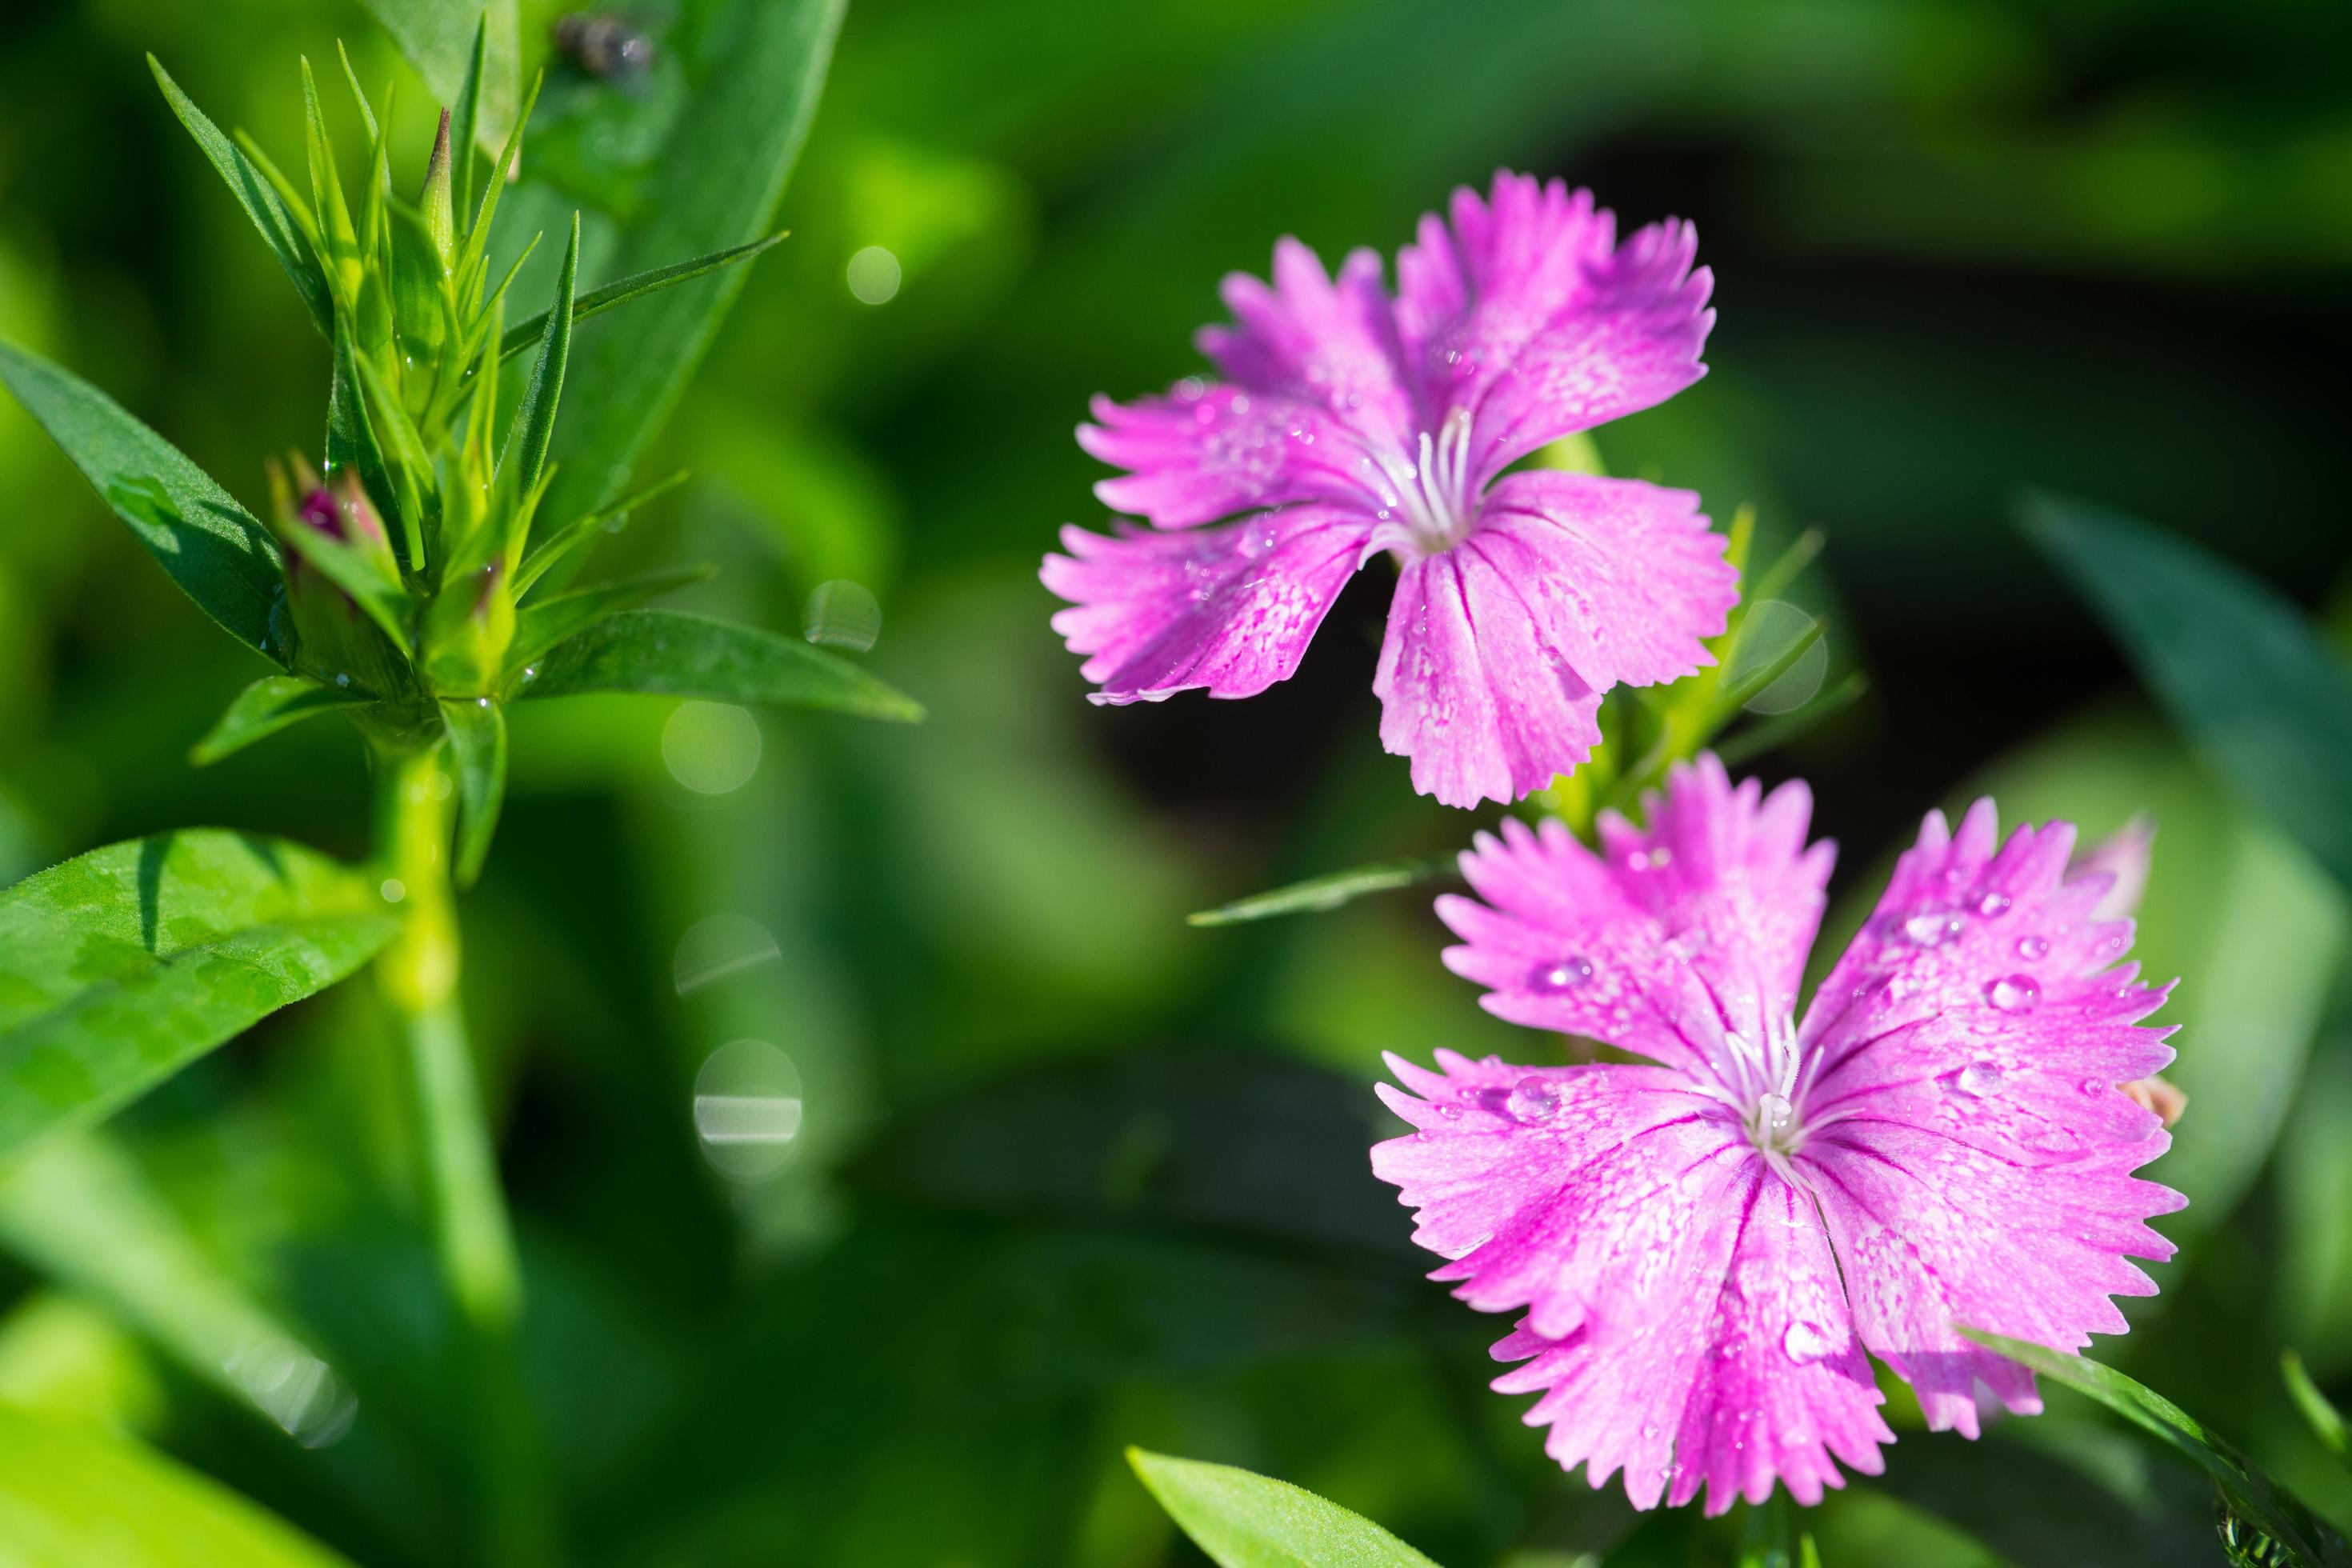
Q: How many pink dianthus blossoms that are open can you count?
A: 2